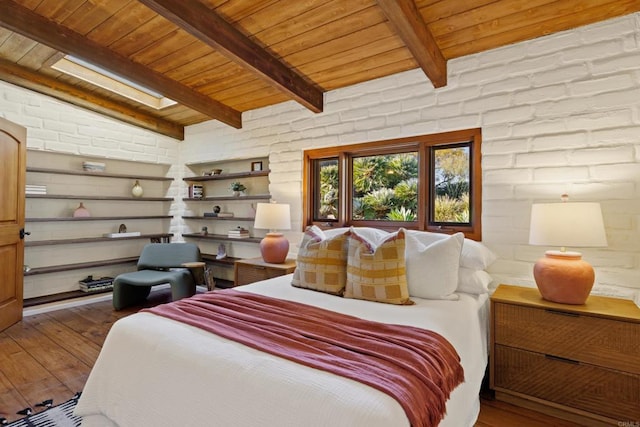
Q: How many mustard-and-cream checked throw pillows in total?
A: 2